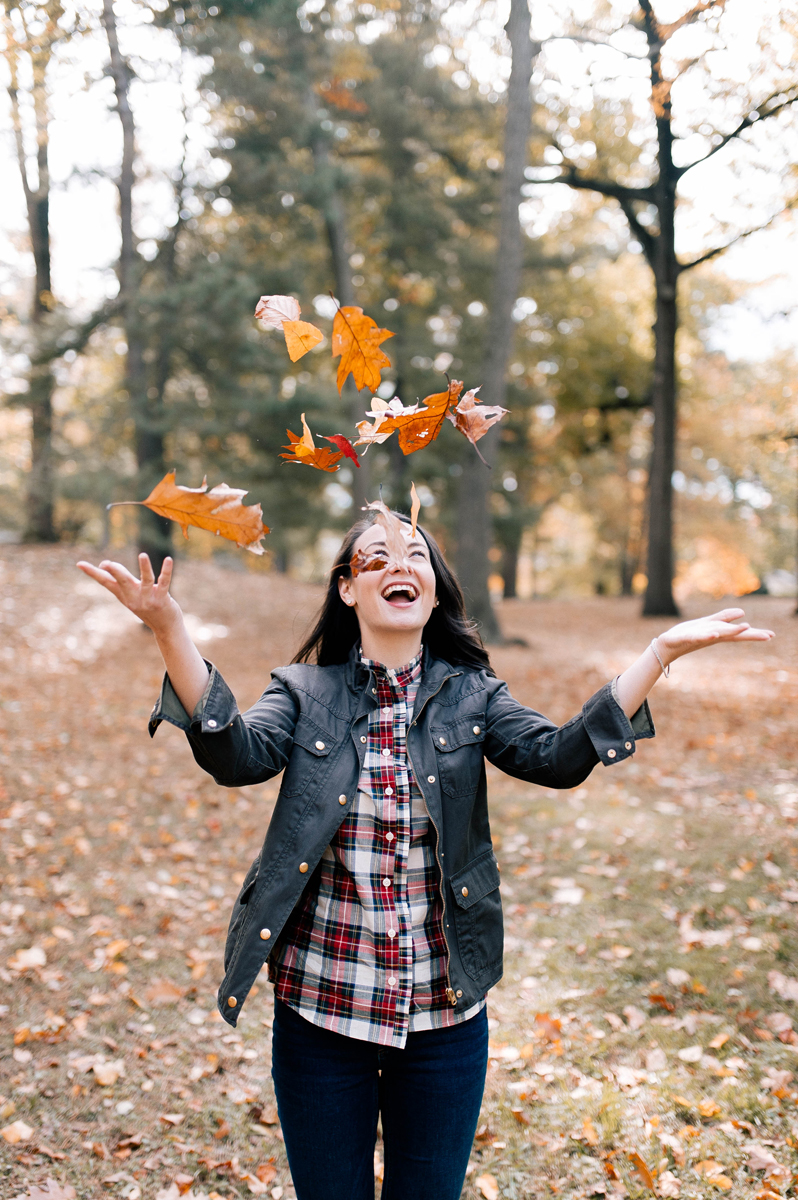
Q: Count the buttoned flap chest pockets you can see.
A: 2